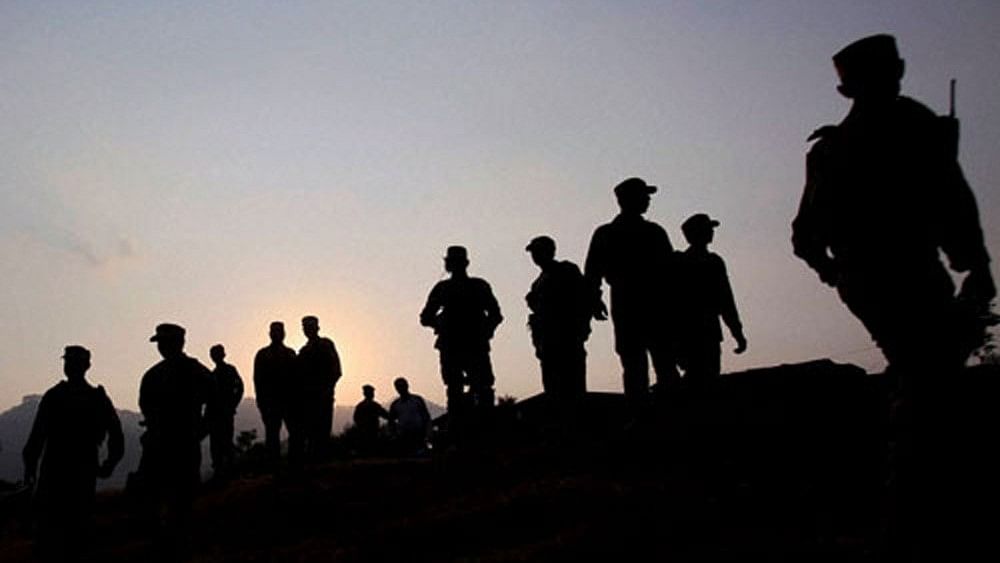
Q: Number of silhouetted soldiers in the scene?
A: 12